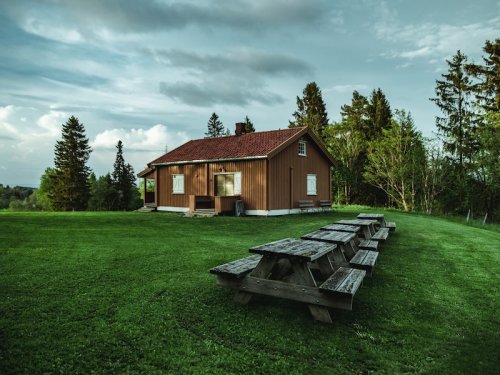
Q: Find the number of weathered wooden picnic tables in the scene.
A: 5